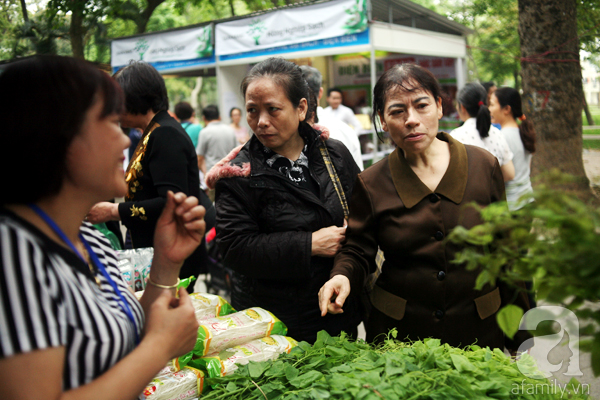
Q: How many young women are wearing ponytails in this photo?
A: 2